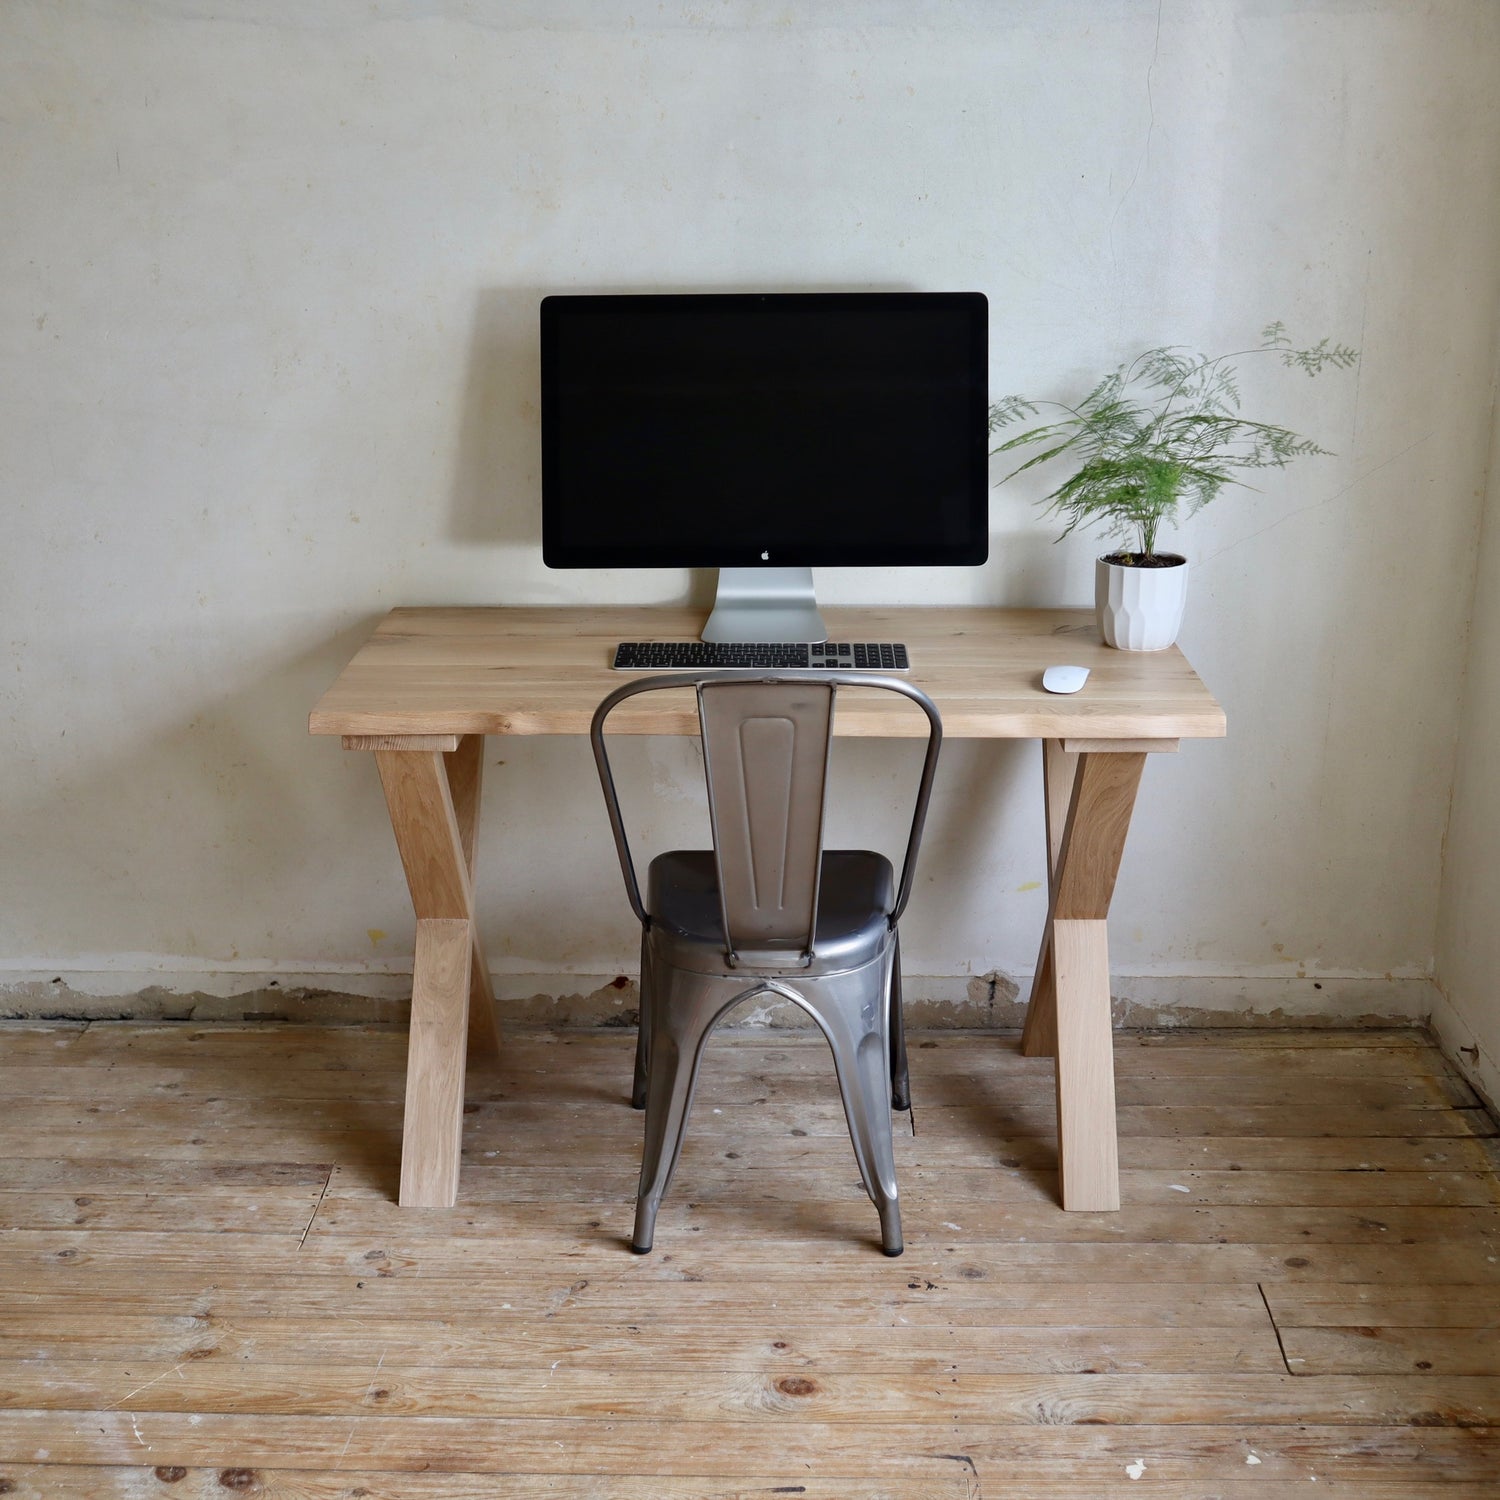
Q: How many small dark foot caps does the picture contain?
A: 4